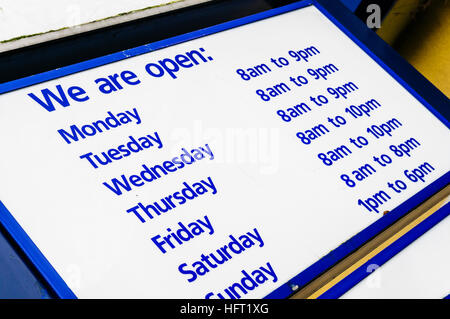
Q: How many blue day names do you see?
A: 7